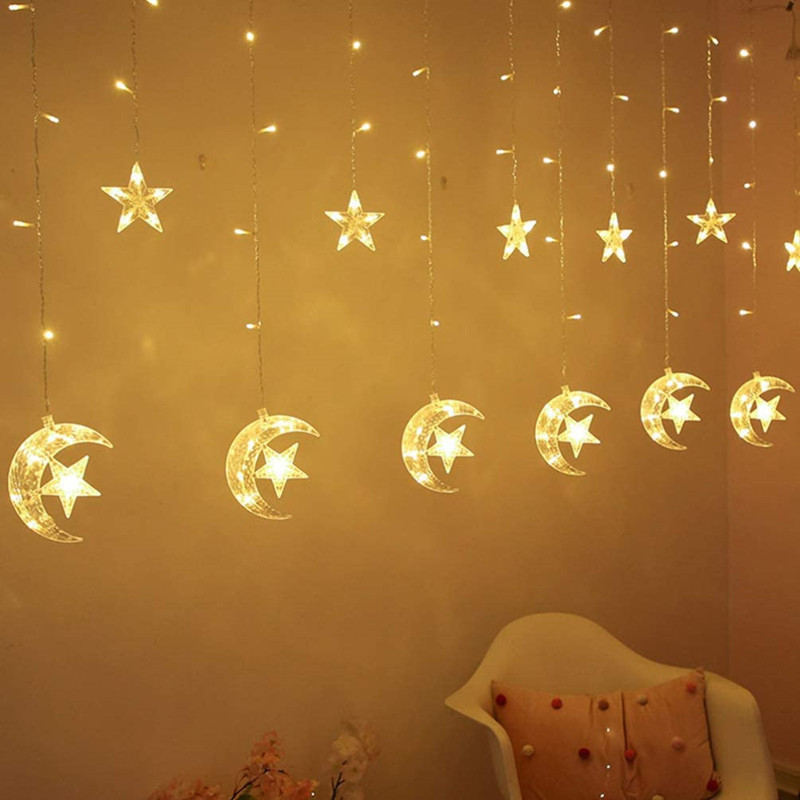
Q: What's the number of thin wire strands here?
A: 12